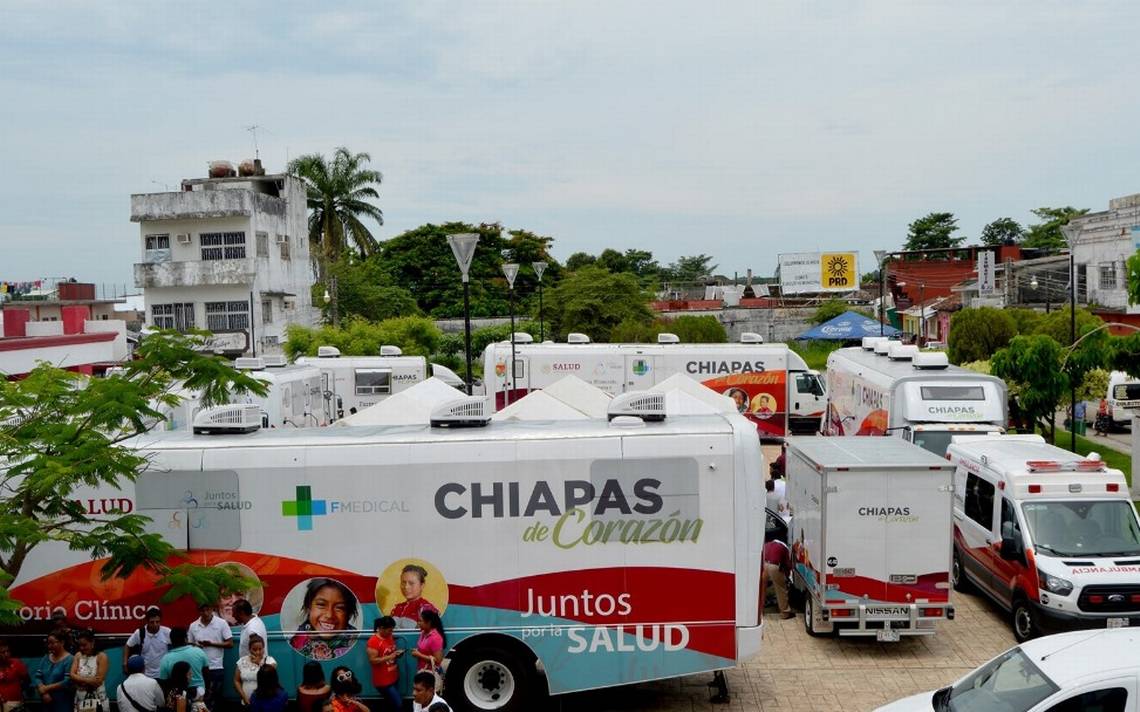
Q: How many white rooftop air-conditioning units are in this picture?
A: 15